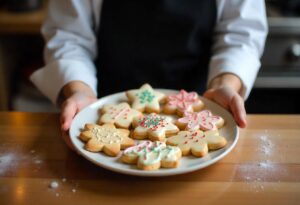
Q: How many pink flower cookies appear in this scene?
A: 2